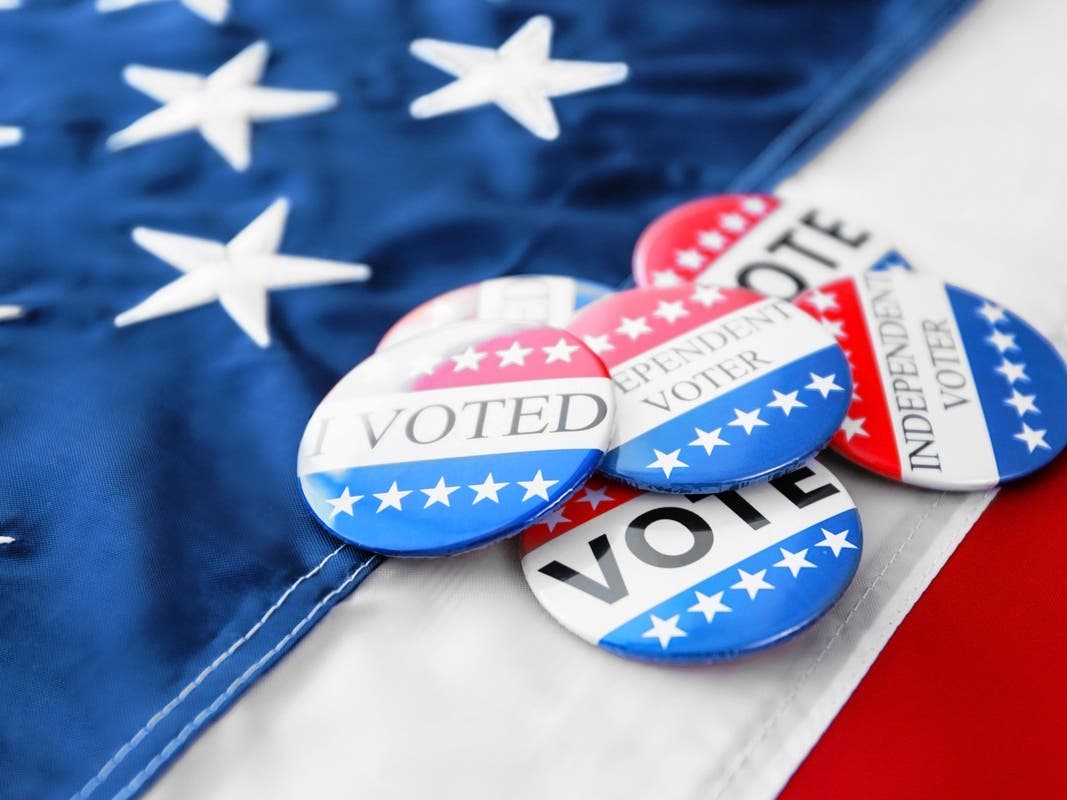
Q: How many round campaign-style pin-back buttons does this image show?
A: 6